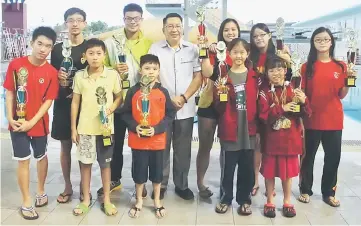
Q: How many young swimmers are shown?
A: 10